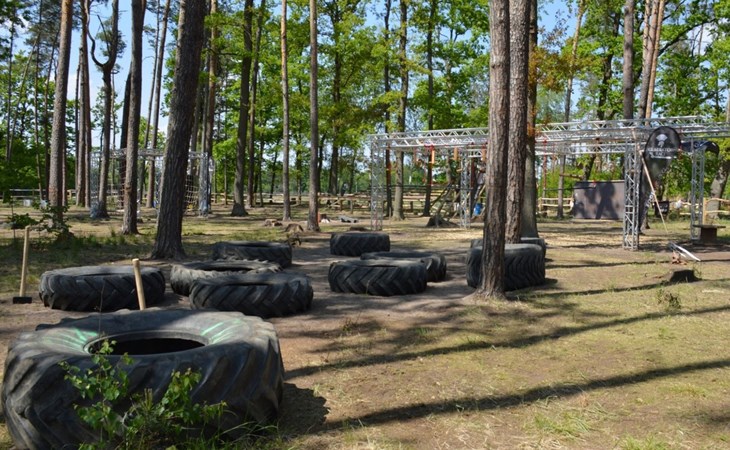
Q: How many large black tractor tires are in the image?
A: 10